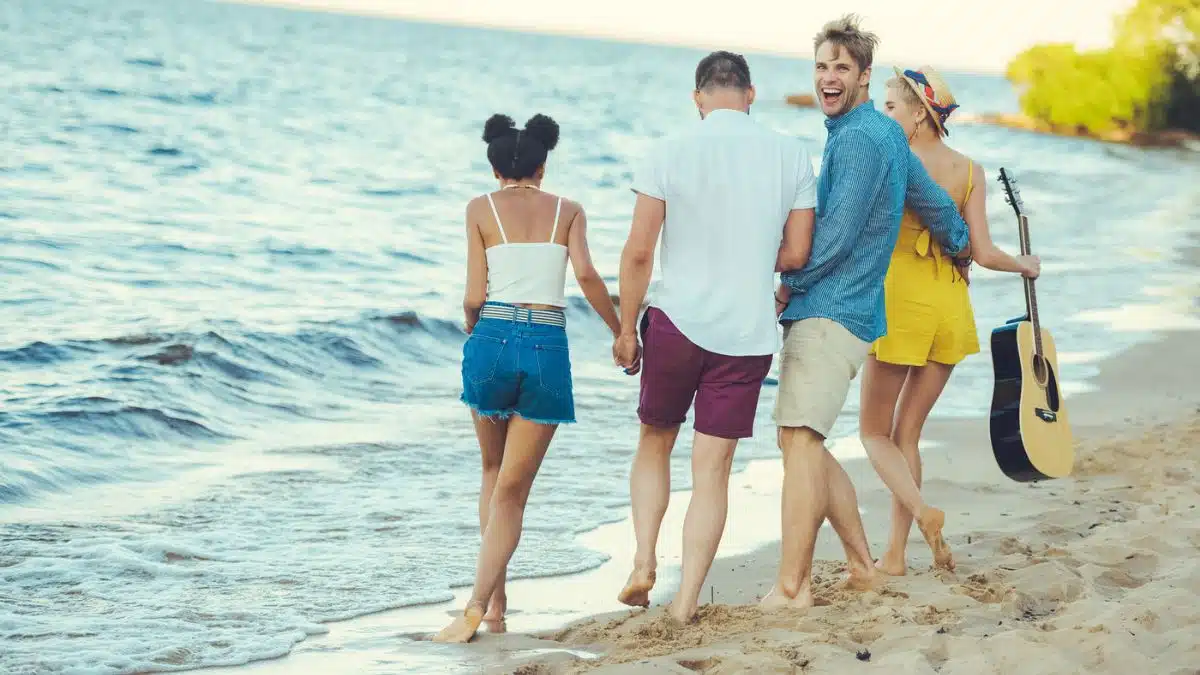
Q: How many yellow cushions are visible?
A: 0